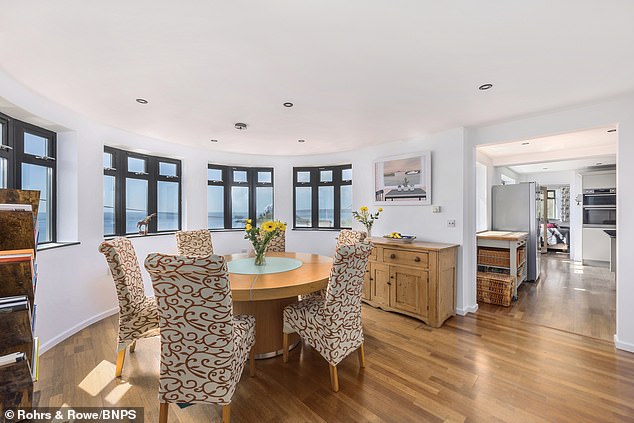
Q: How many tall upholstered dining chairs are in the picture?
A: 6